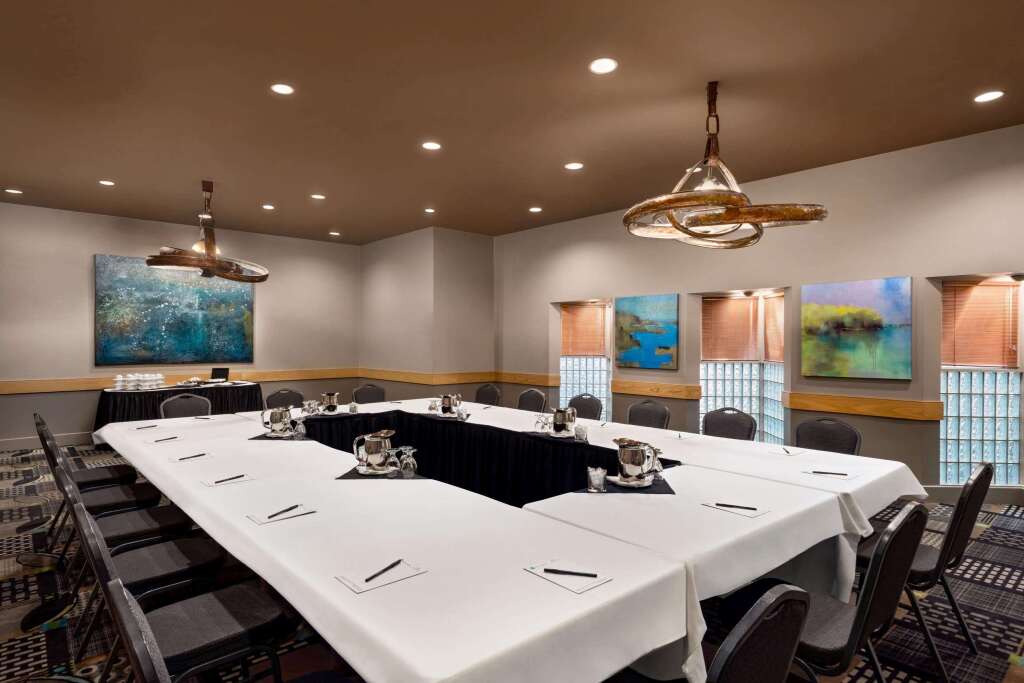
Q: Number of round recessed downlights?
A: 14